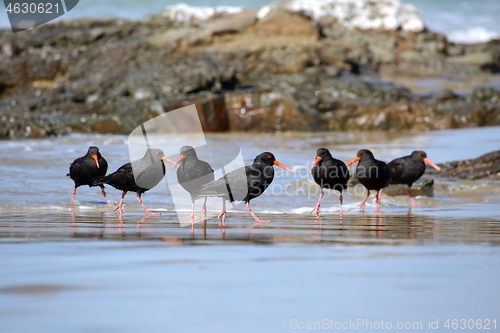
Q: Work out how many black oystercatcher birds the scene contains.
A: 7